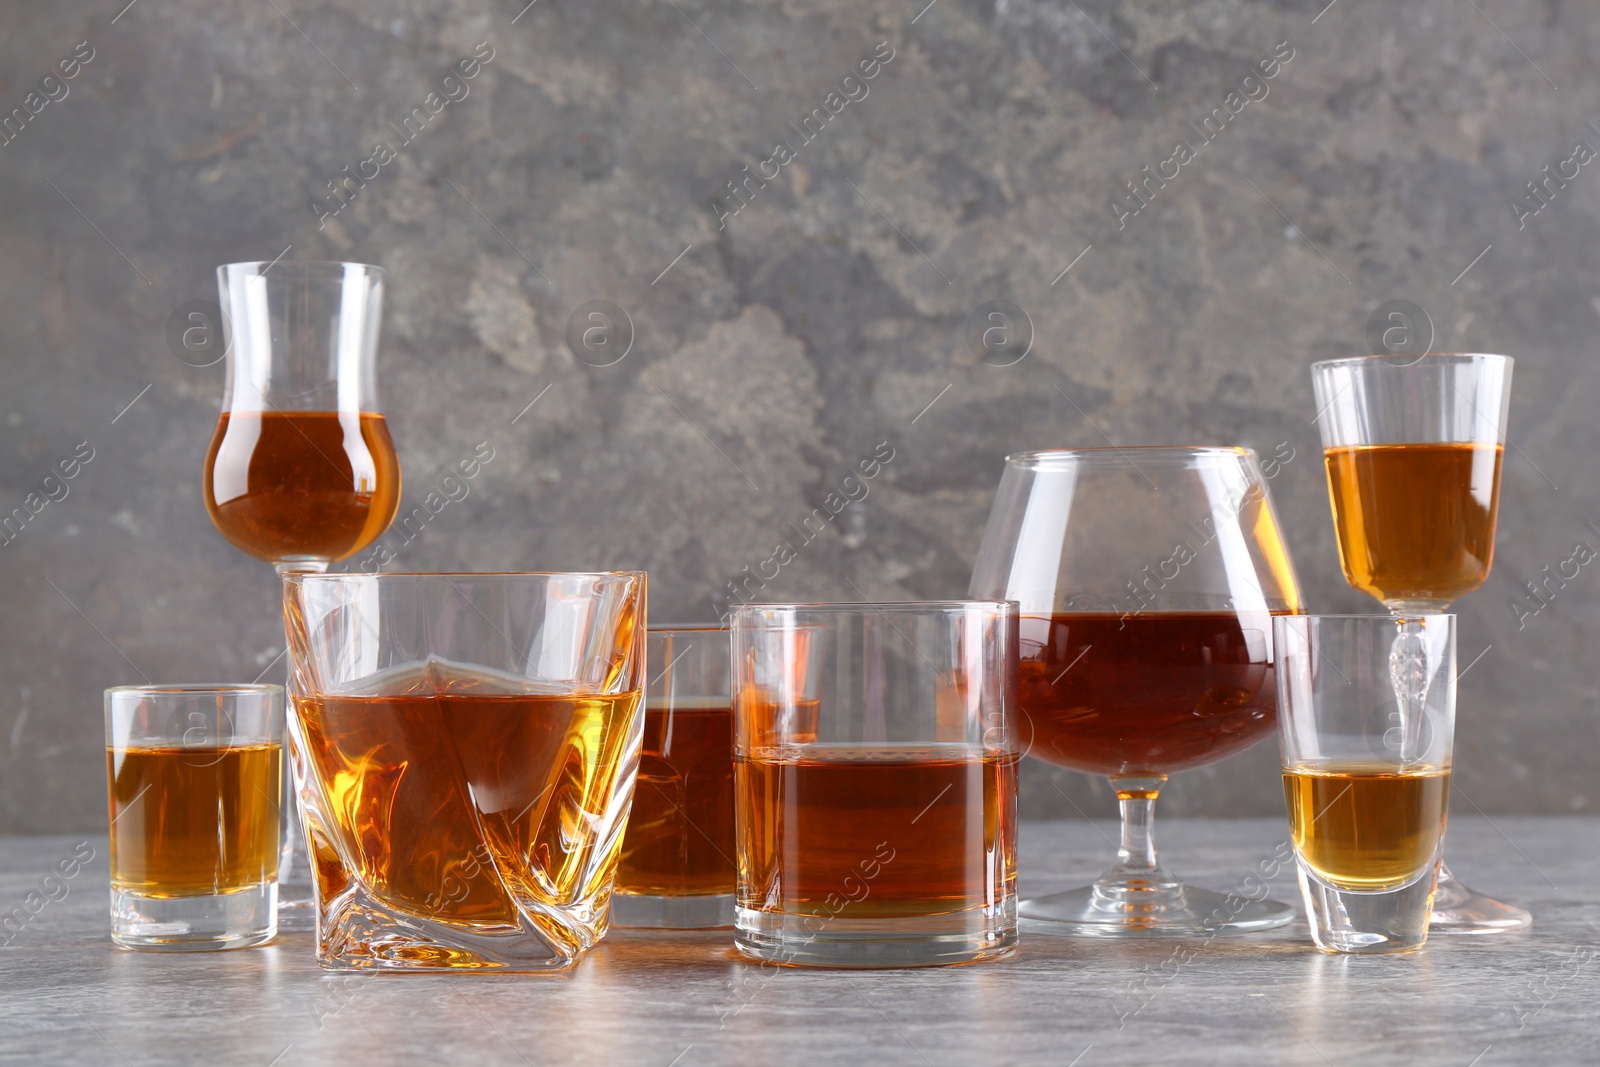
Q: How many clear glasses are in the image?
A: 8